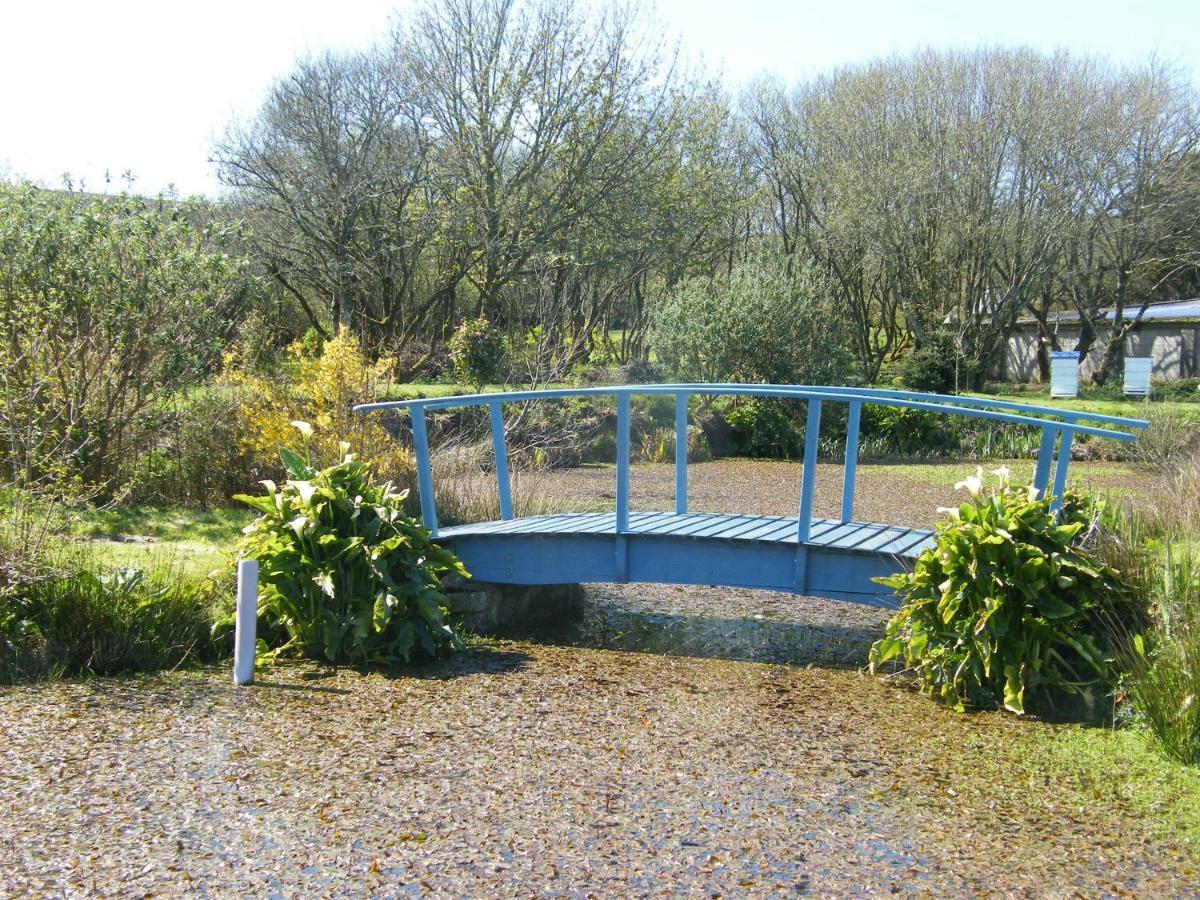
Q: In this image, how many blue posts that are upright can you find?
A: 8